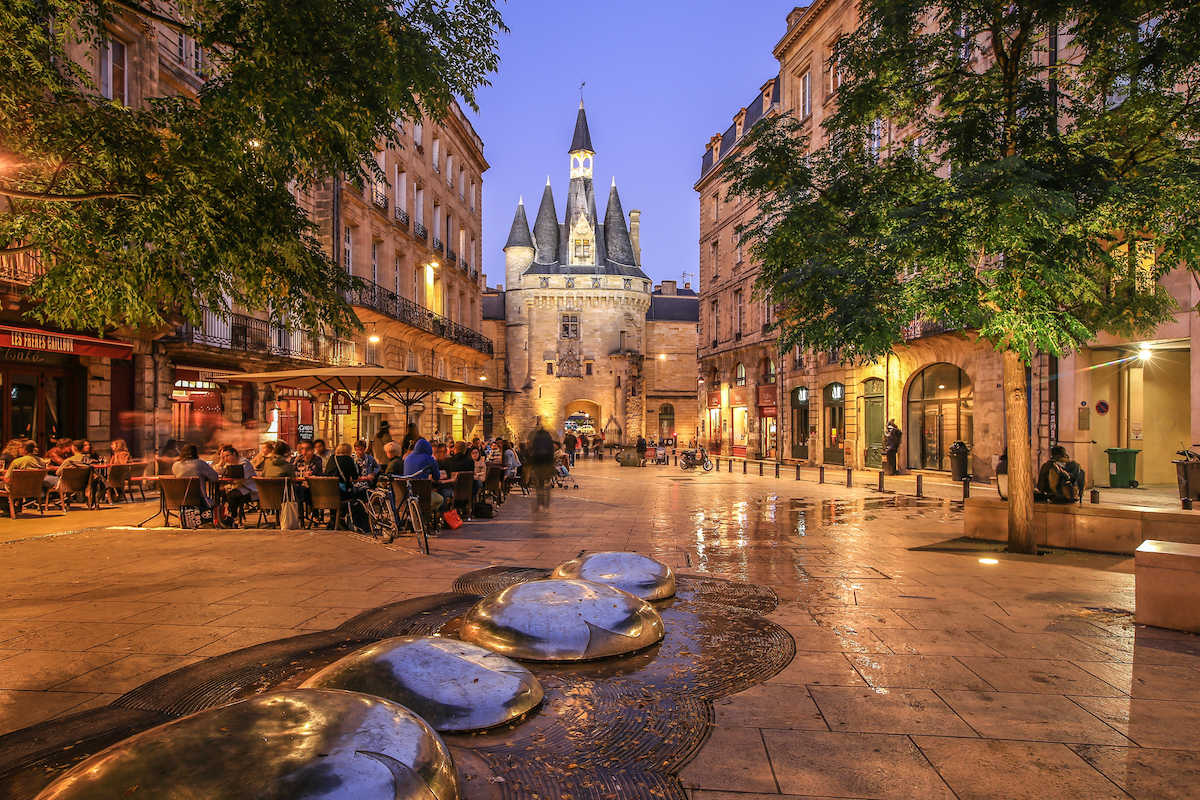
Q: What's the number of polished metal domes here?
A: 4